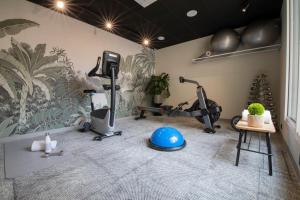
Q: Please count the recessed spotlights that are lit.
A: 3